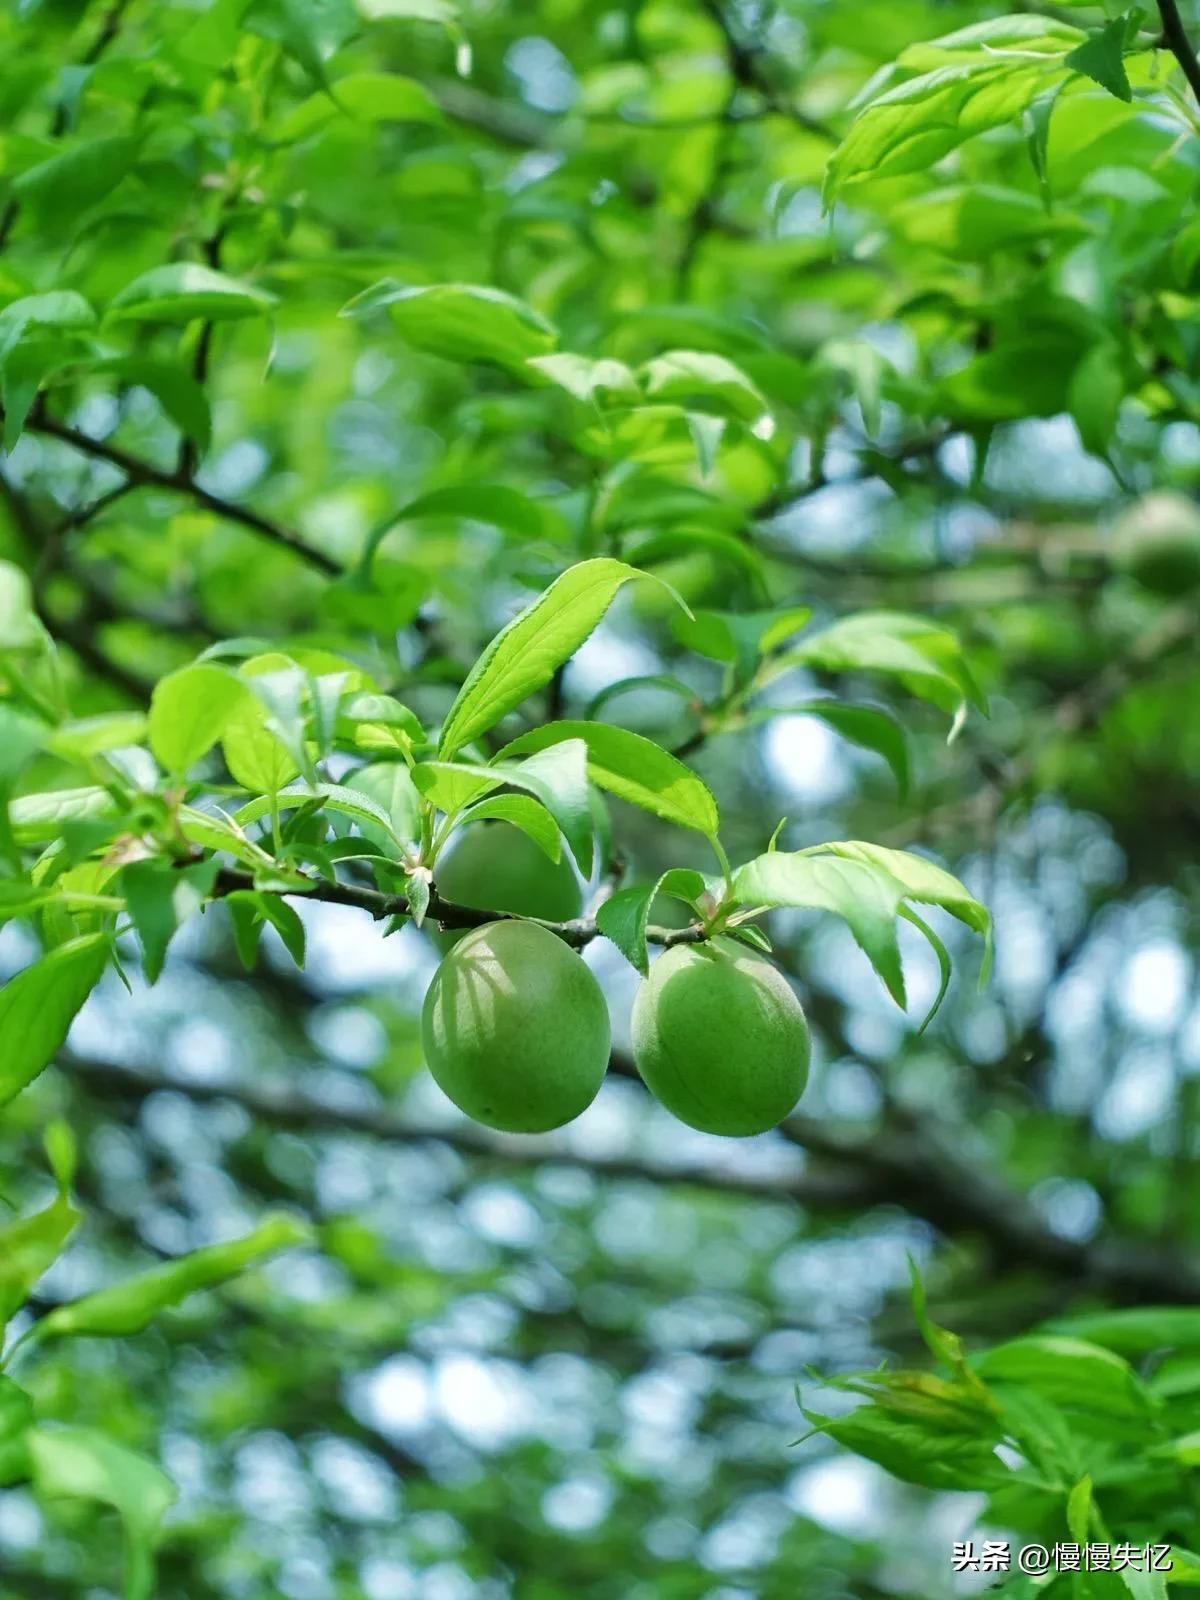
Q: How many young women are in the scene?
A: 0